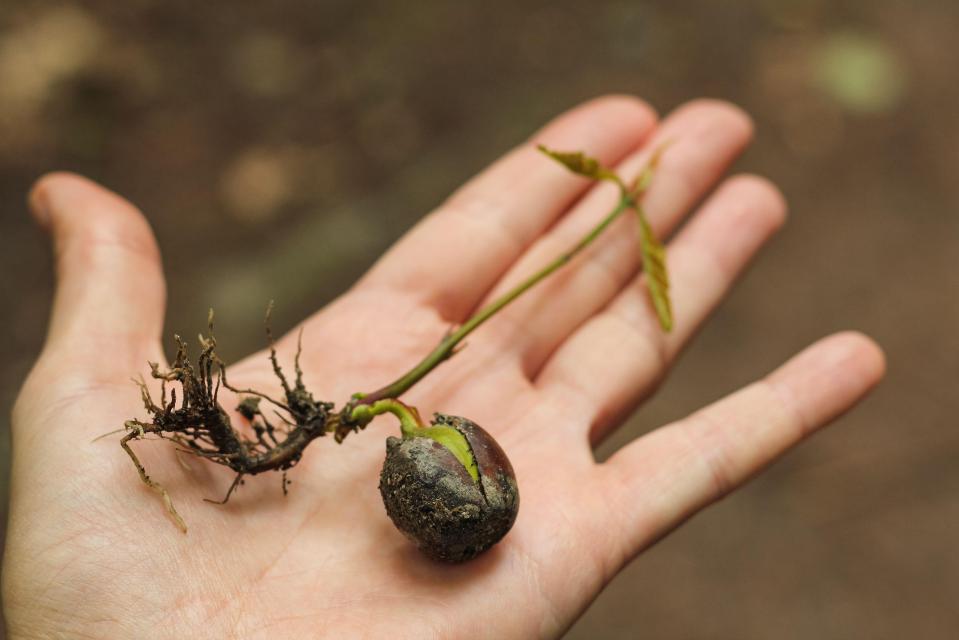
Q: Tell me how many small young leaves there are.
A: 3